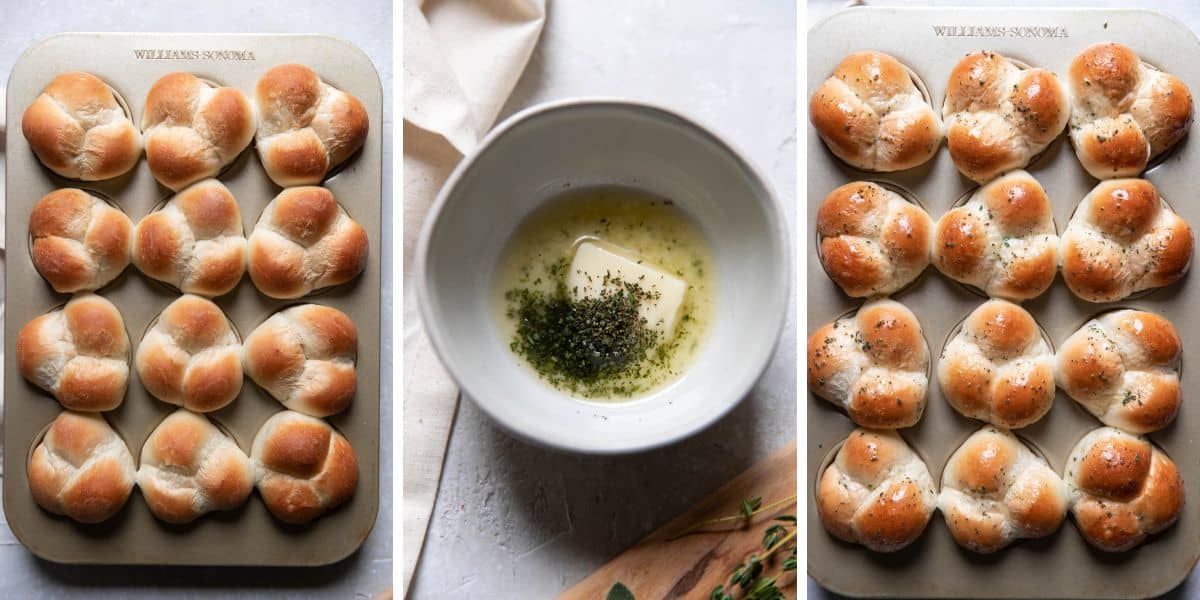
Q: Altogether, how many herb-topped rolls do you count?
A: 12